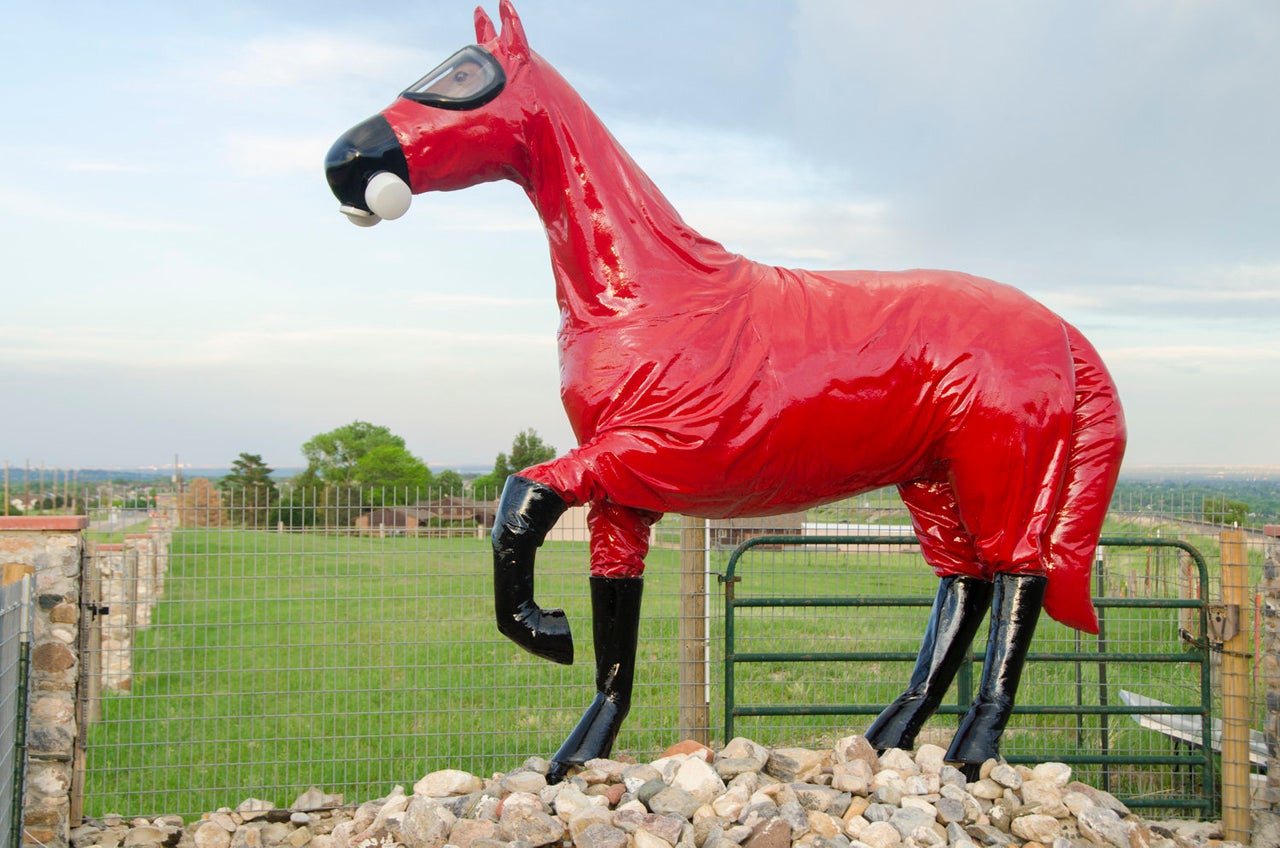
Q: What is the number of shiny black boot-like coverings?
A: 4